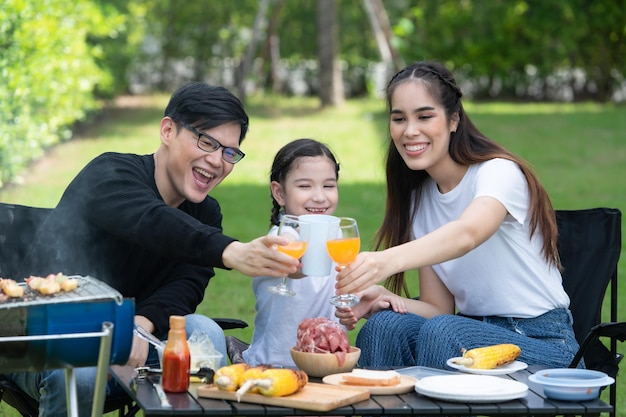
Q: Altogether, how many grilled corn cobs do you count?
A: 4